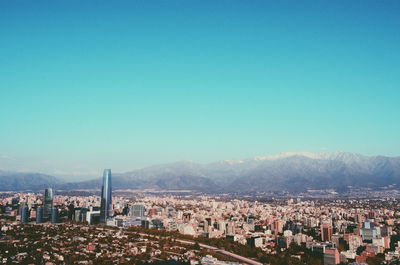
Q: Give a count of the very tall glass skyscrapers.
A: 1